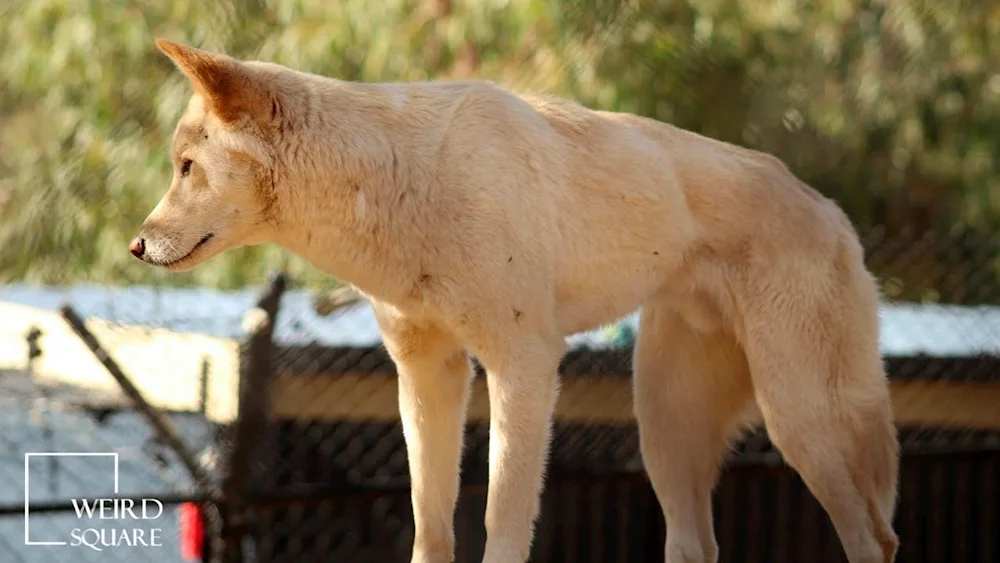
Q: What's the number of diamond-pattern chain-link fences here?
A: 1